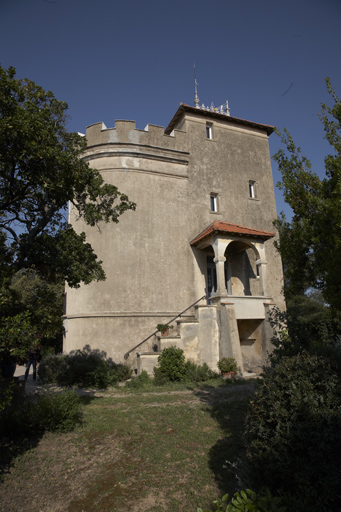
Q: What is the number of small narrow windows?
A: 3